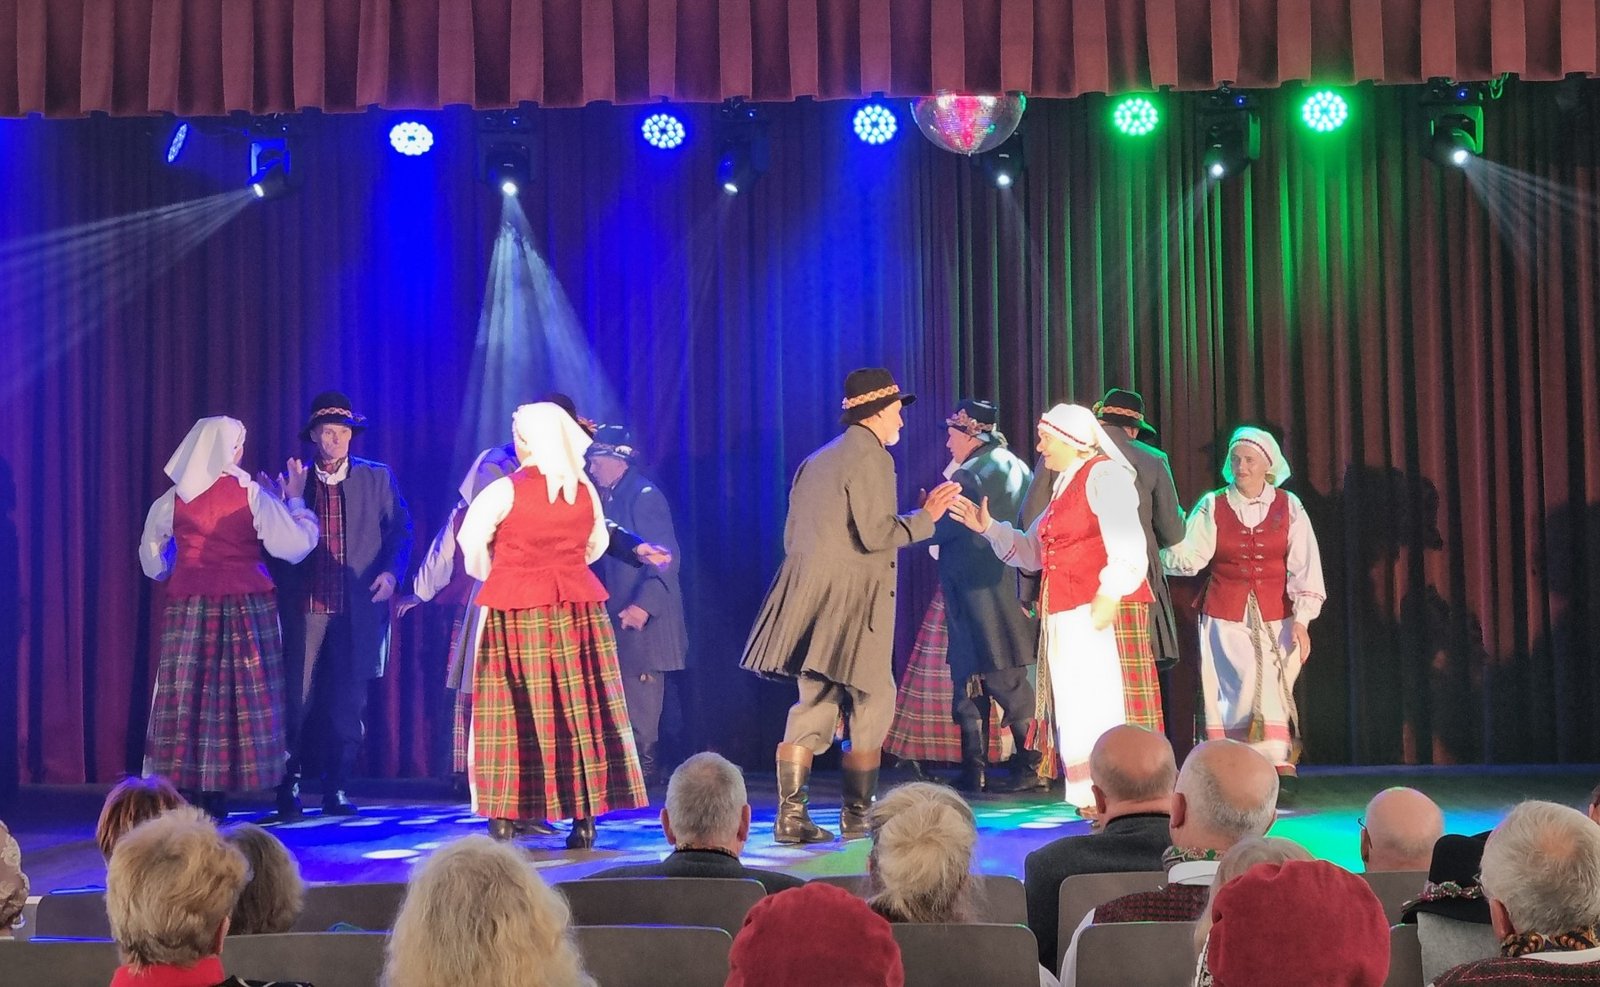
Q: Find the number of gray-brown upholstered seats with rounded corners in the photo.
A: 12